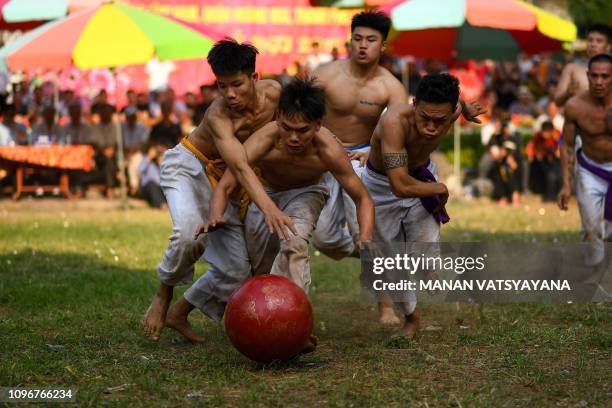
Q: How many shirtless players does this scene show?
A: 6